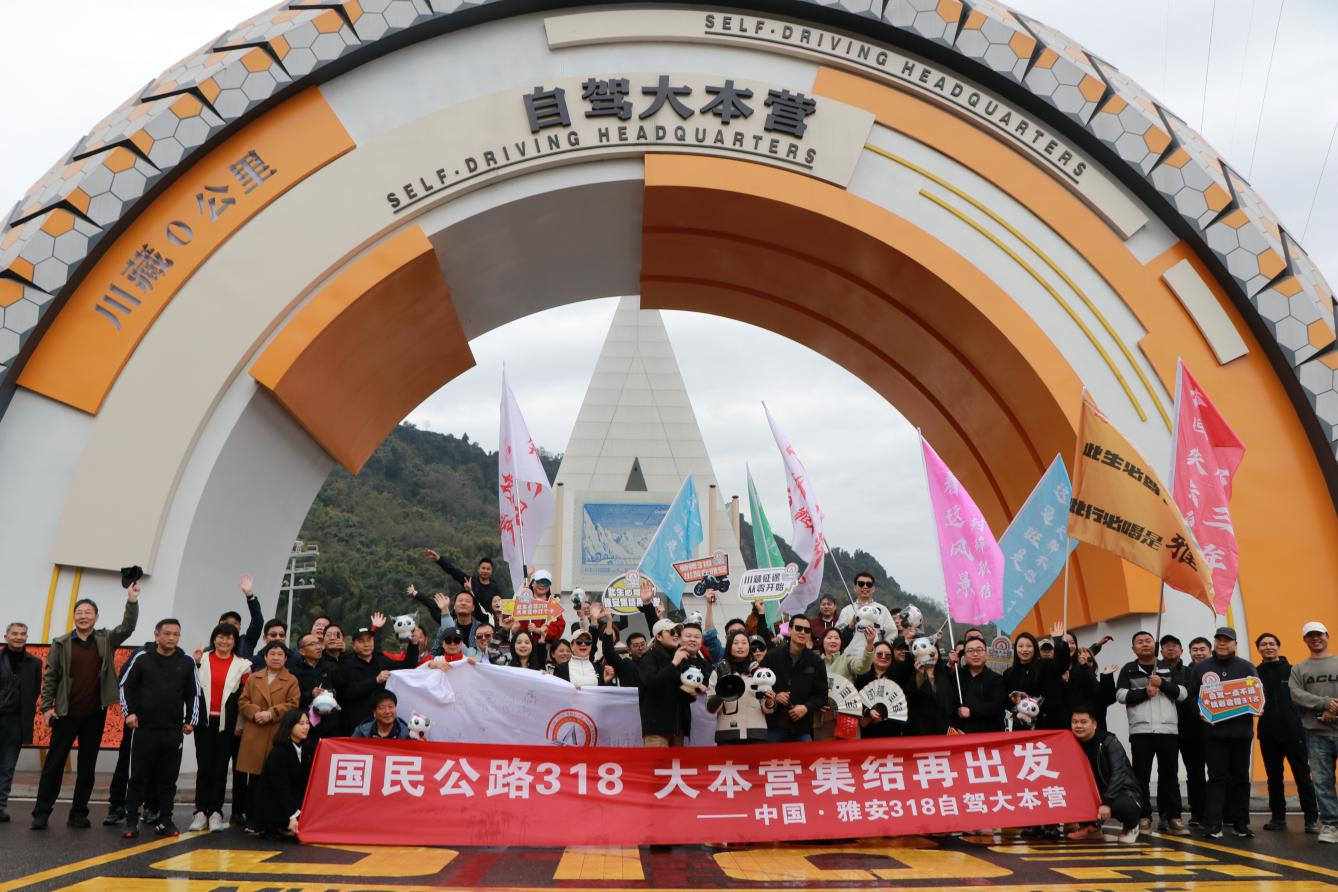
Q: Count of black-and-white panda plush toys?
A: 11